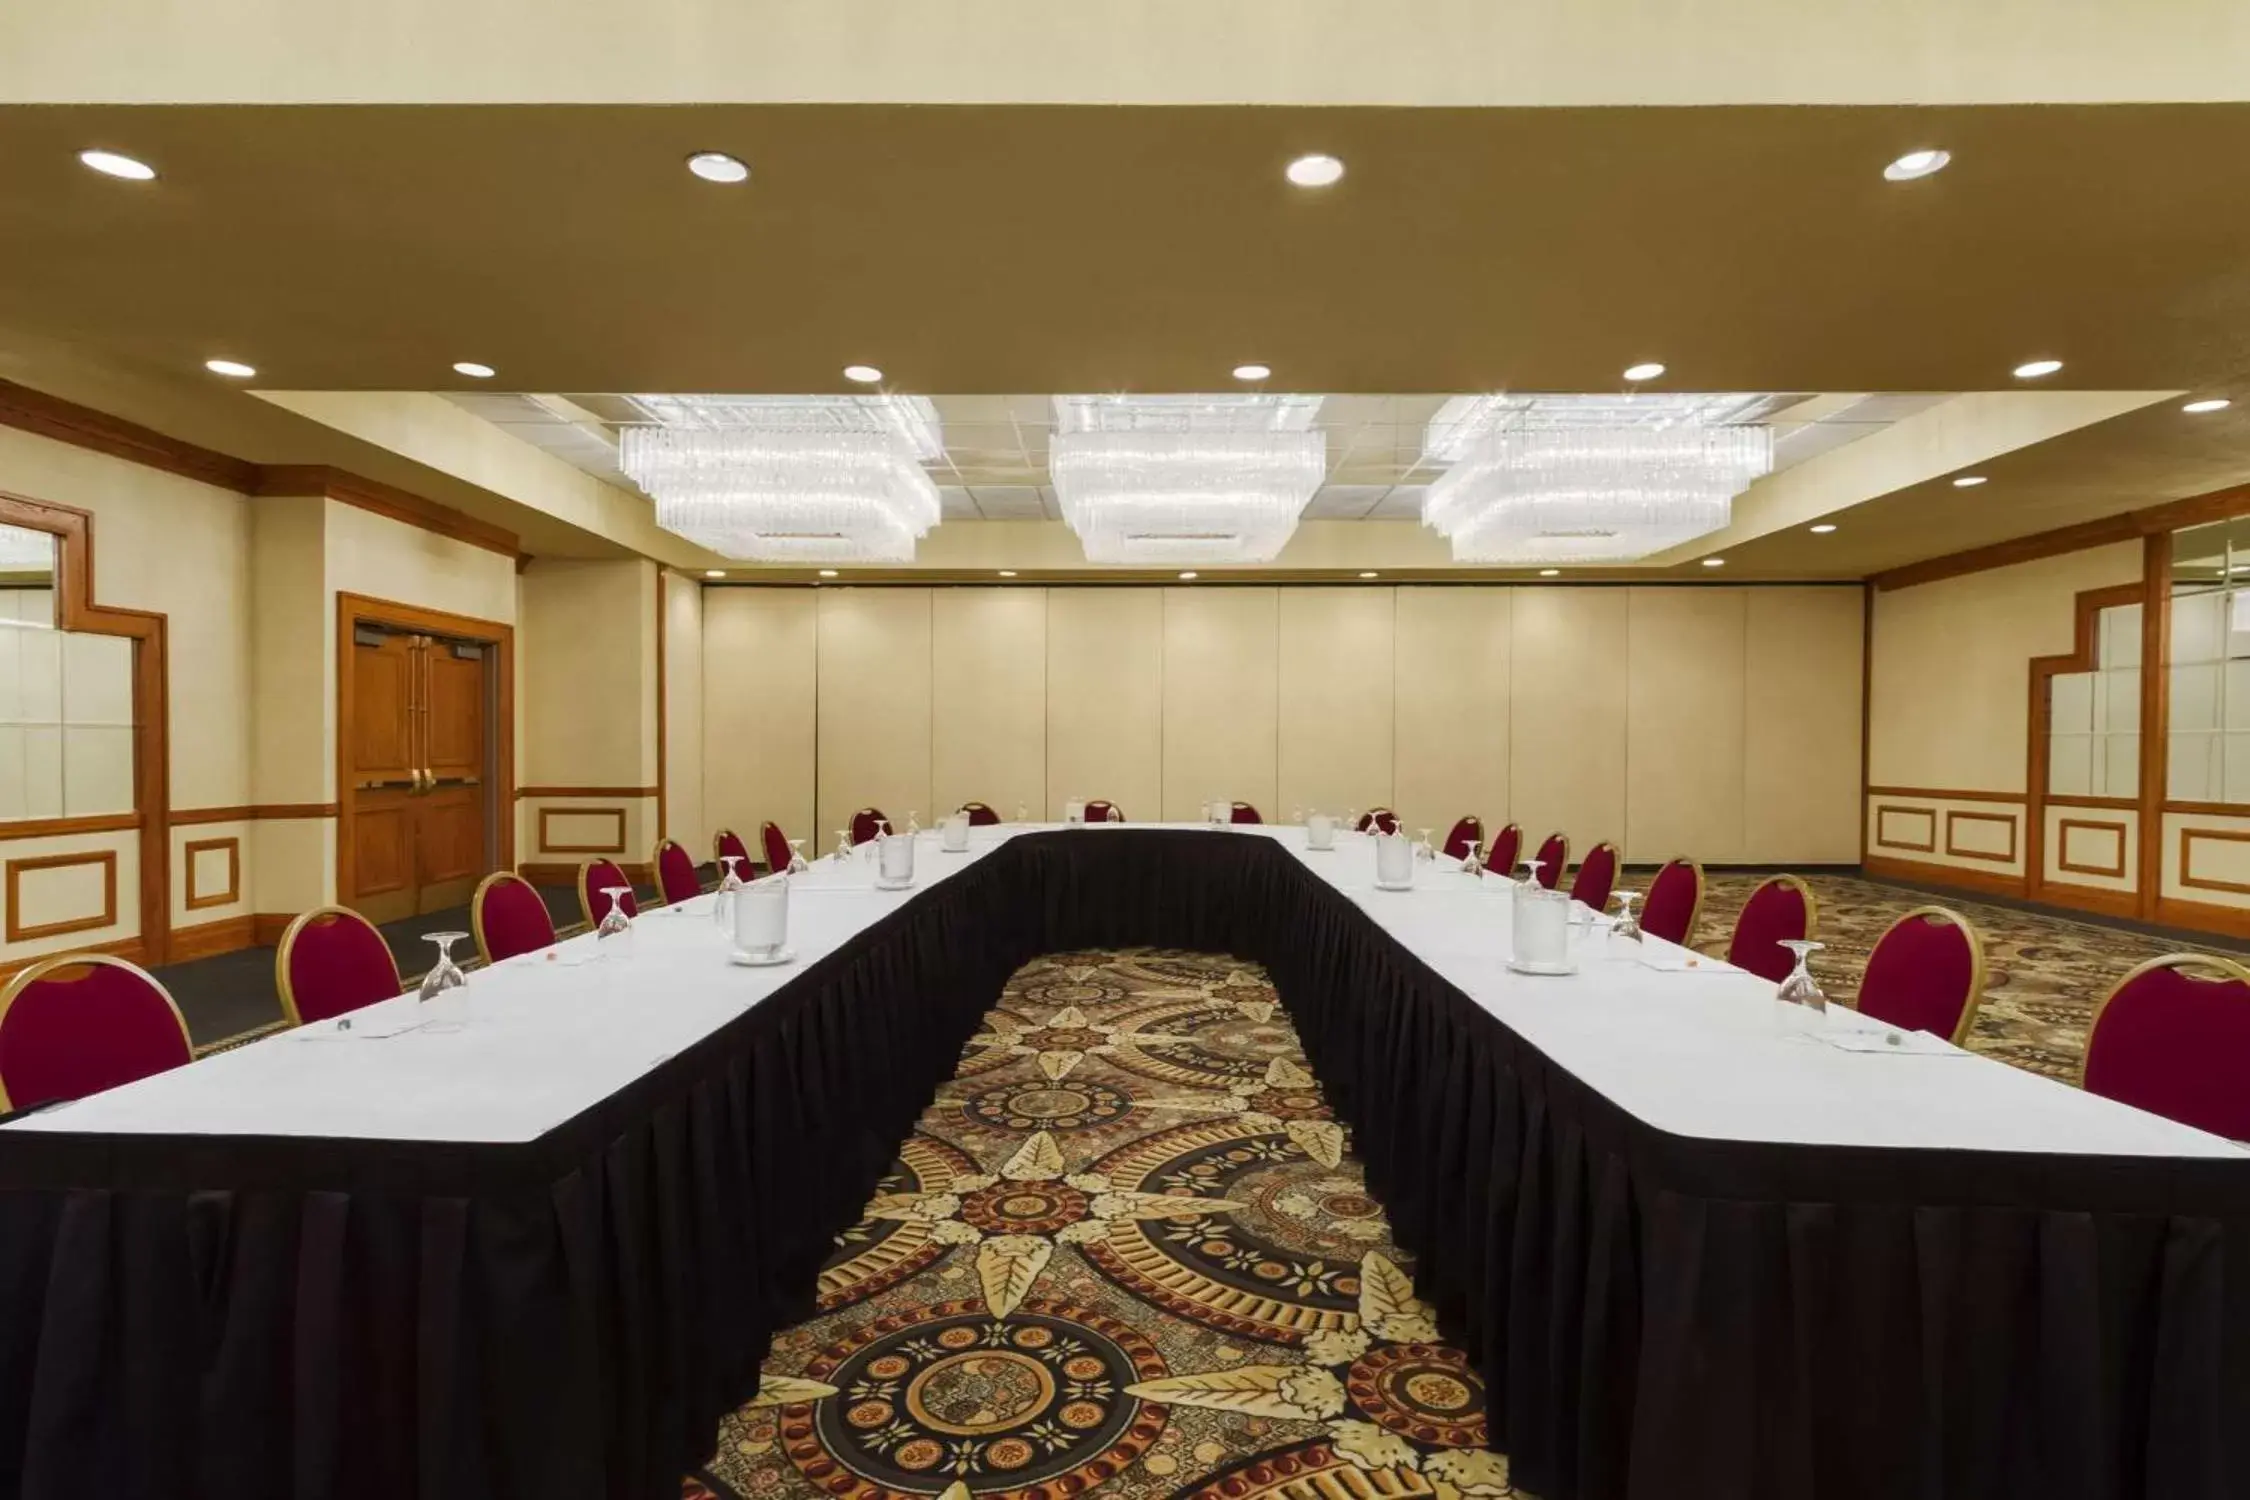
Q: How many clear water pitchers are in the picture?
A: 8